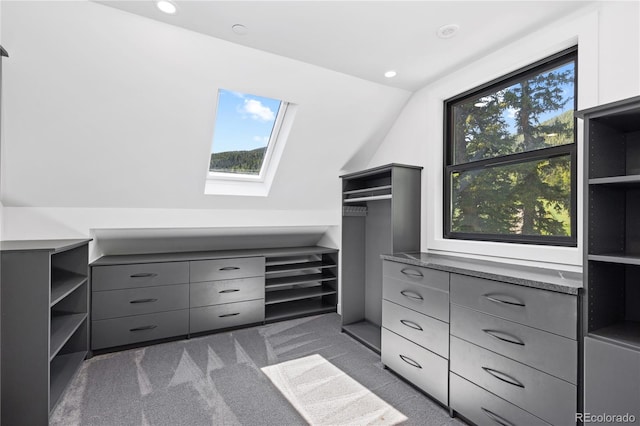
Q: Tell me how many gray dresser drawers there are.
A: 14